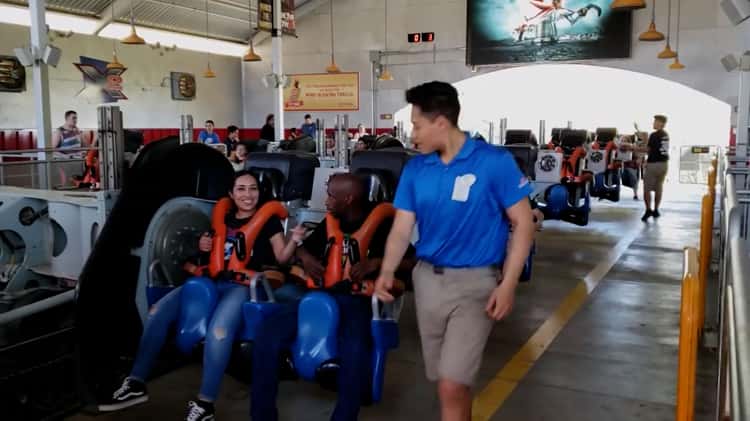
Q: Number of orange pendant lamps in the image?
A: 10